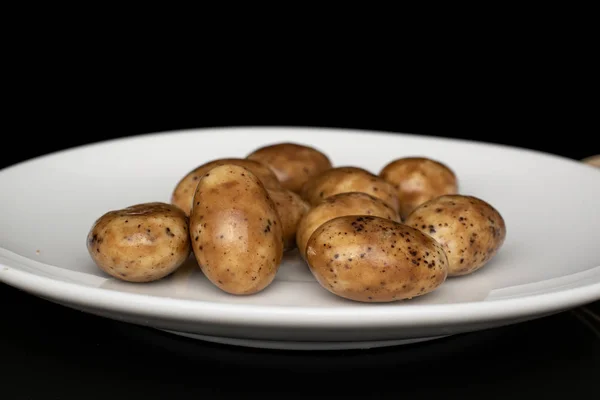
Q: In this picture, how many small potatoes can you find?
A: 10